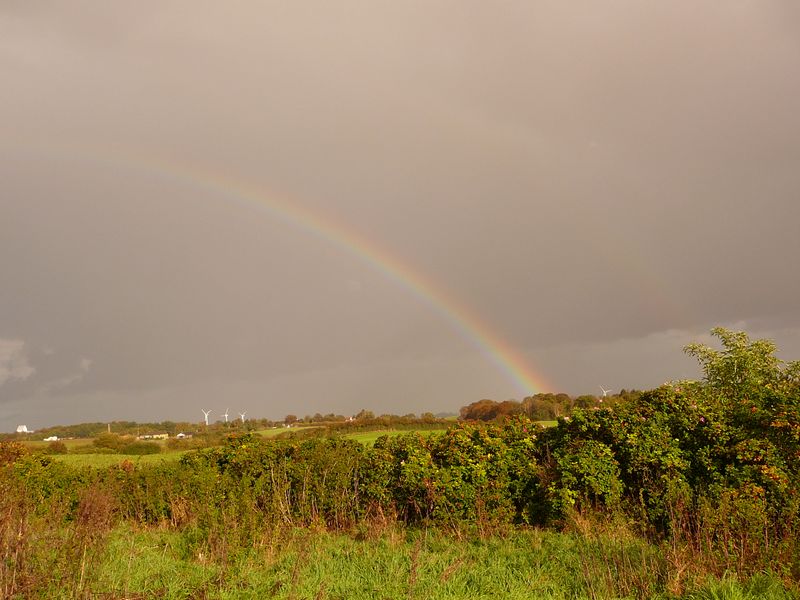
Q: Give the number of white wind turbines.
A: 4